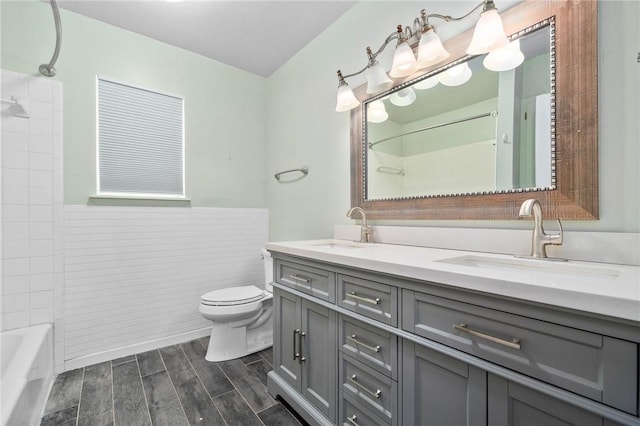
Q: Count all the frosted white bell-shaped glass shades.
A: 5